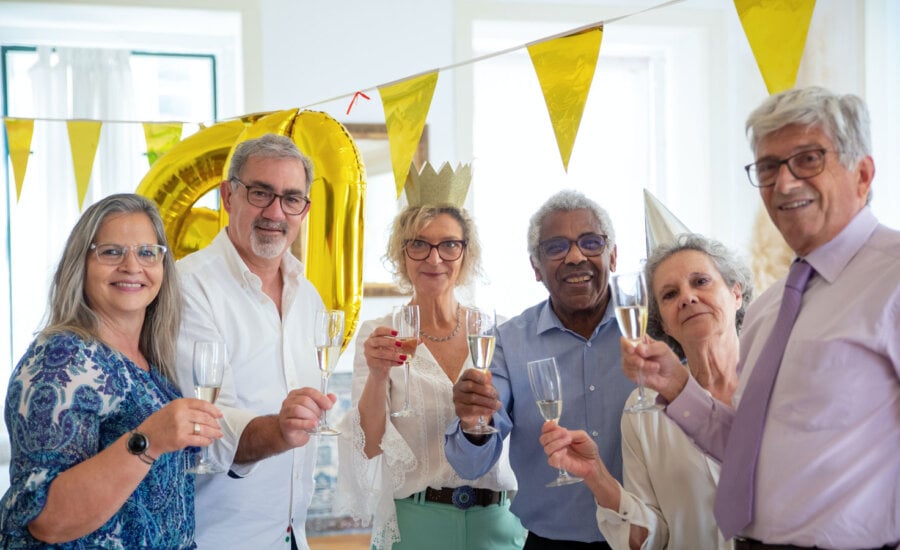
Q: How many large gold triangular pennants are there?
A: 3